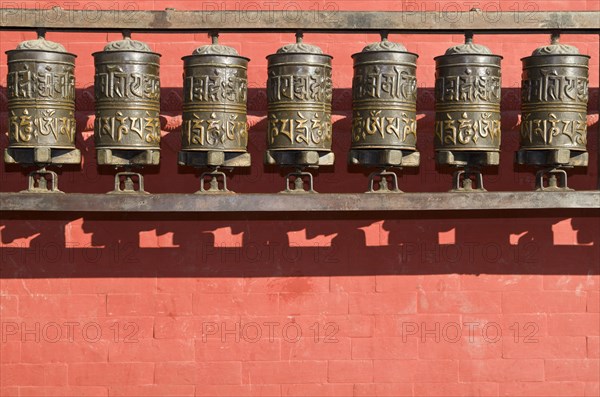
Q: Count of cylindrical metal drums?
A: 7